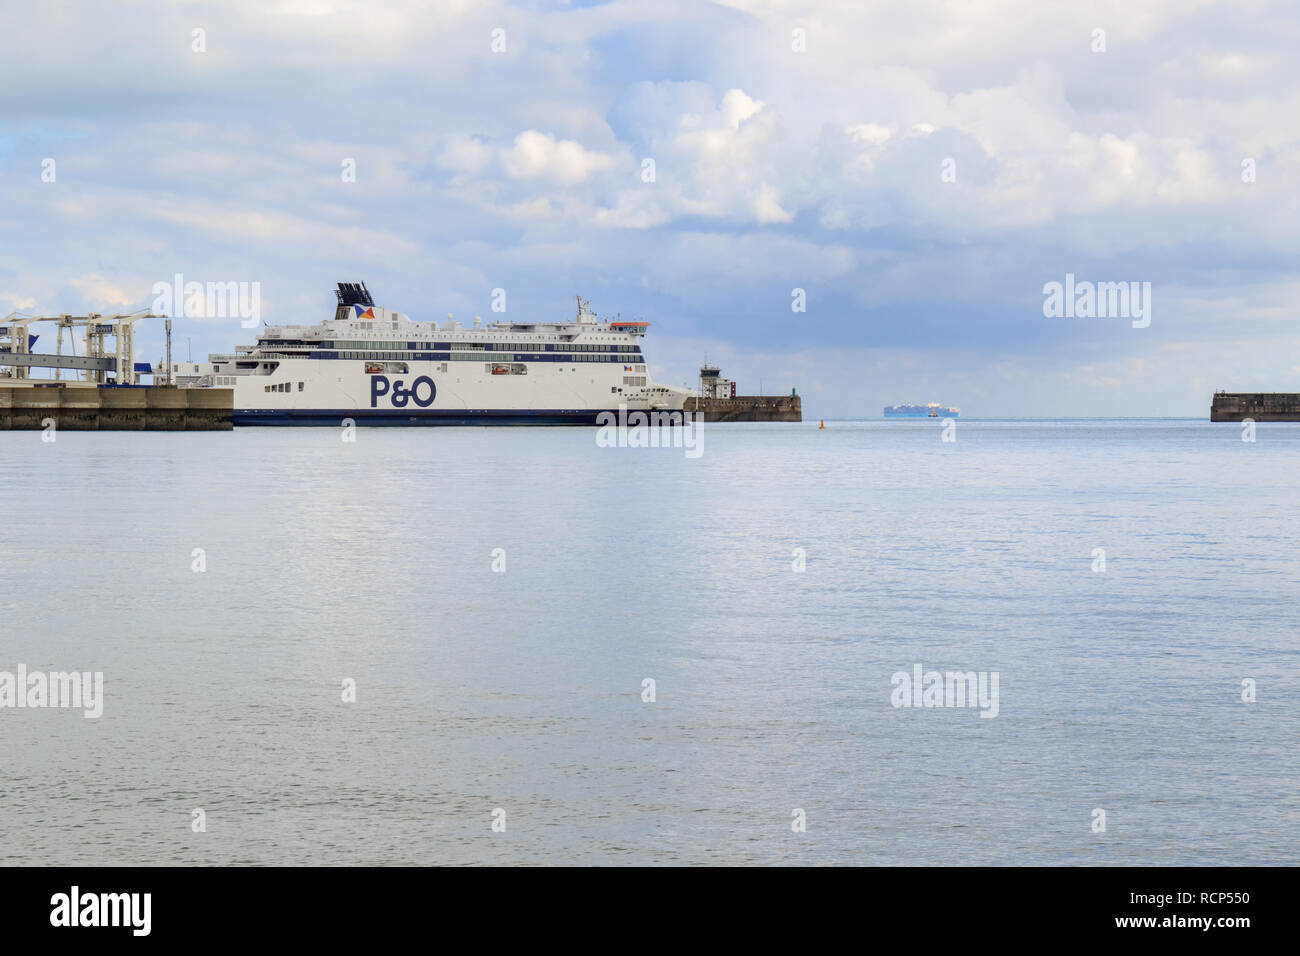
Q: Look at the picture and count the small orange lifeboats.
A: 2